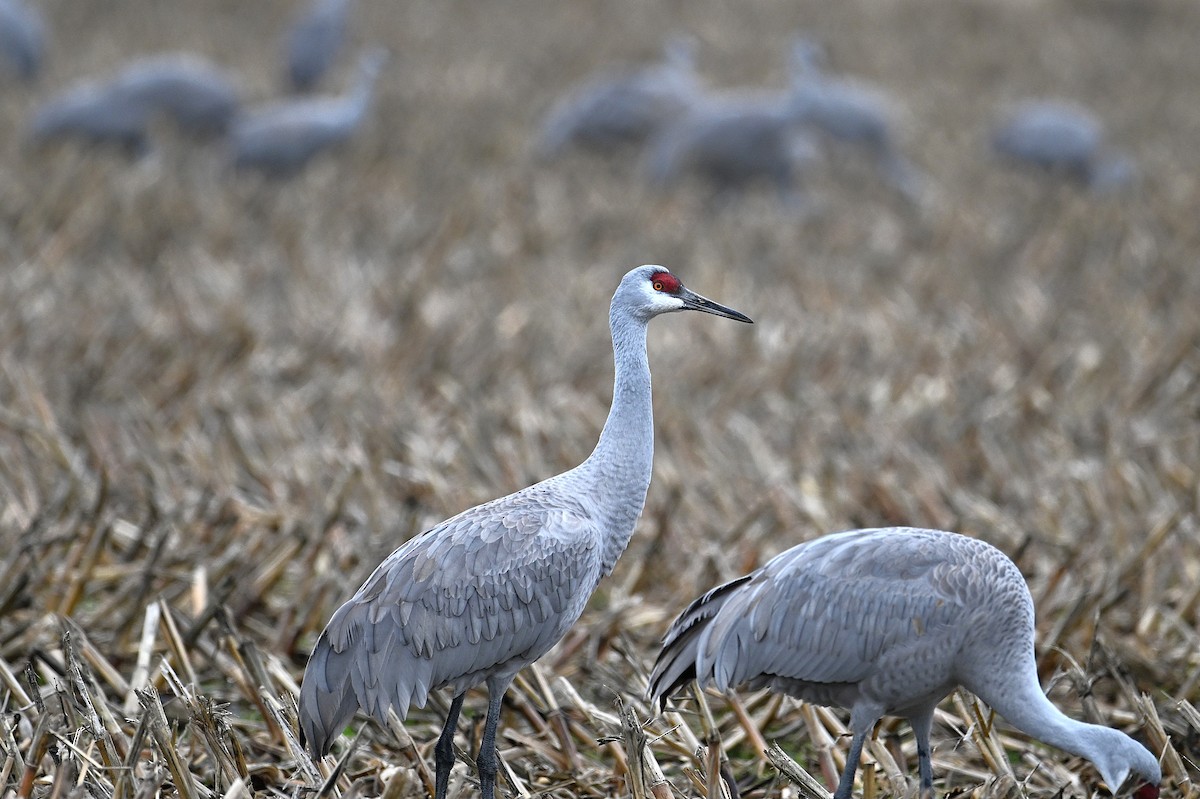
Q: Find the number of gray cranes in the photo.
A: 11